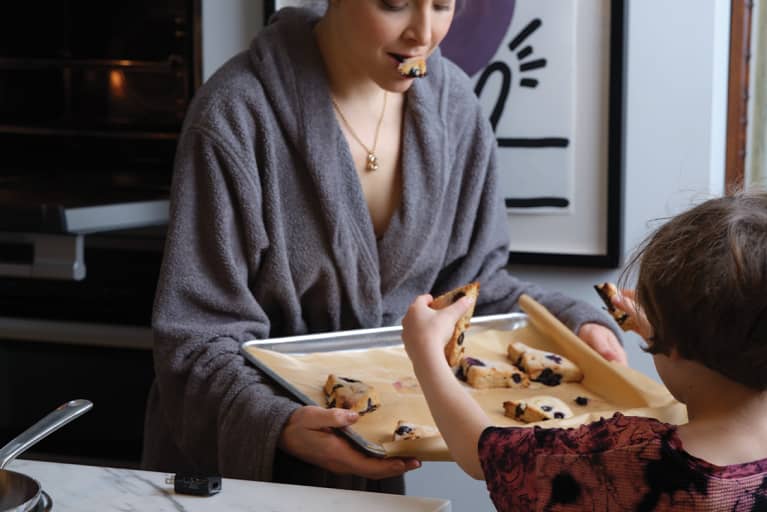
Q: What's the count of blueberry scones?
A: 8